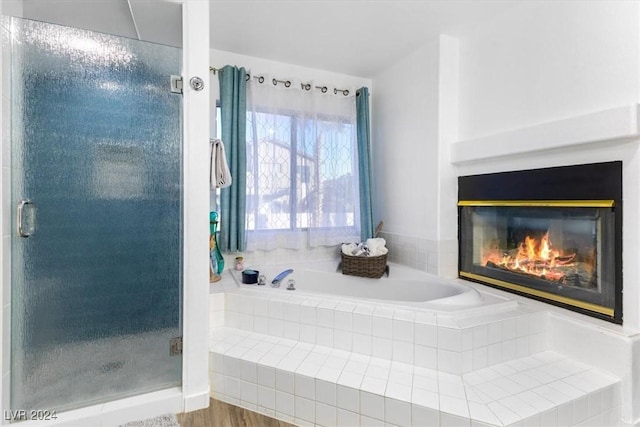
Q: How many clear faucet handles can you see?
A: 2